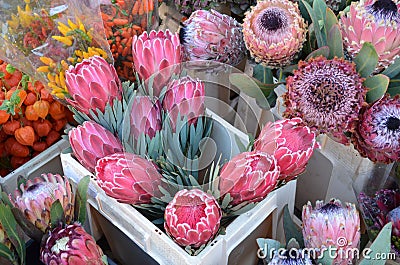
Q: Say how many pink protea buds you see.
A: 9